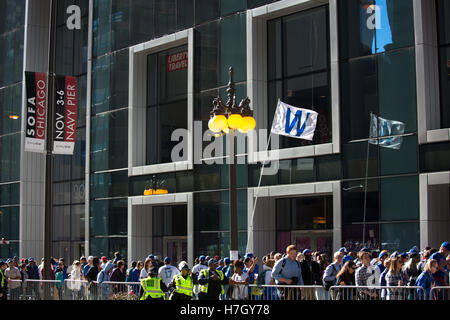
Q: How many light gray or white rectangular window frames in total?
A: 6